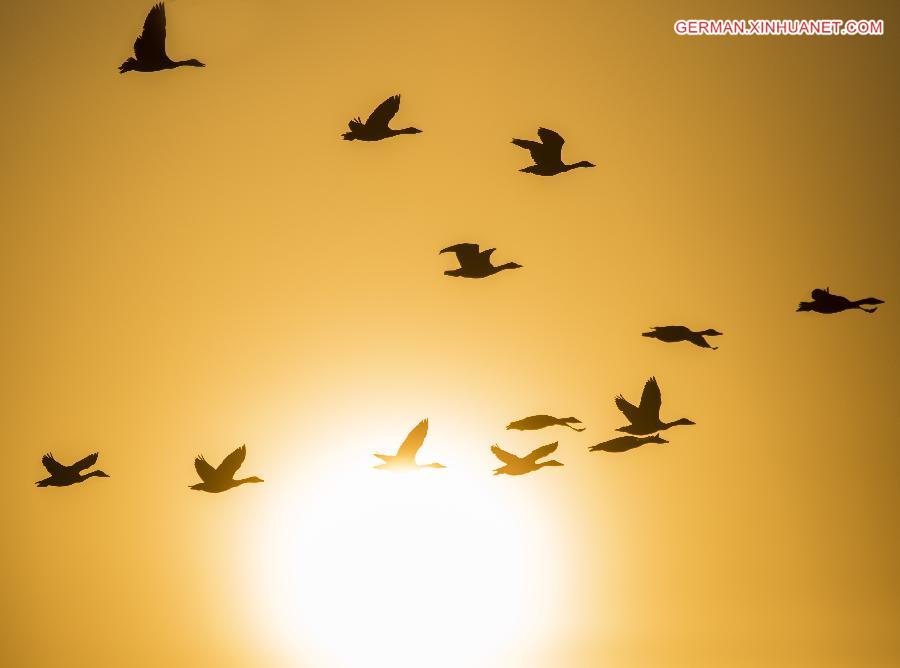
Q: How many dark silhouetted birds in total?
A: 13